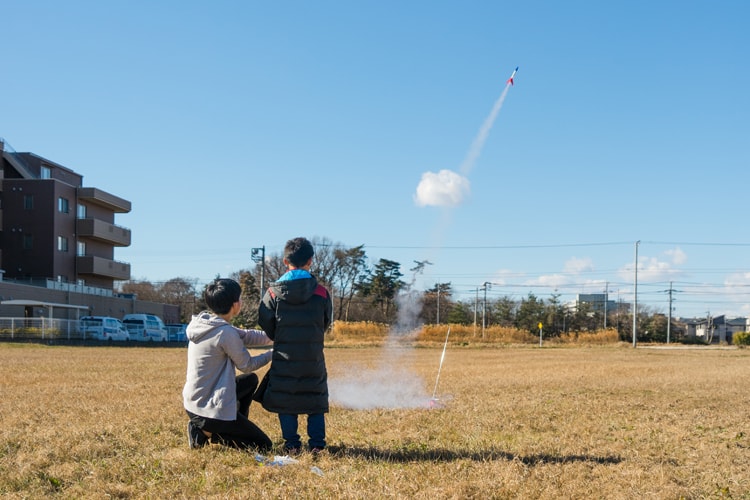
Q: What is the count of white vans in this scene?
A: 2